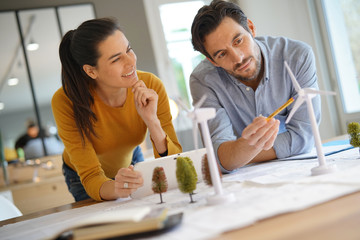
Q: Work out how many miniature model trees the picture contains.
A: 4